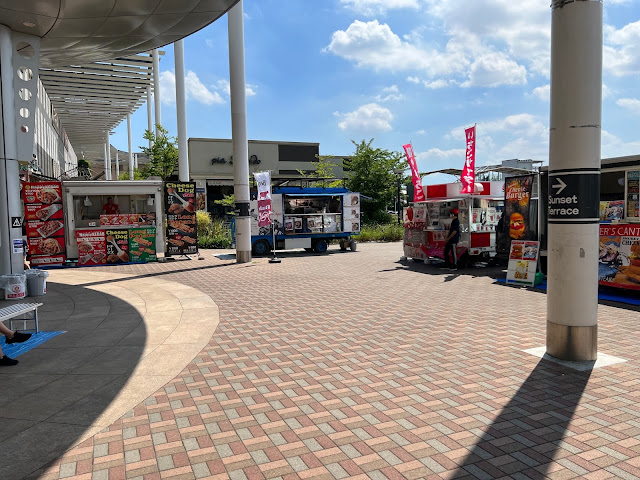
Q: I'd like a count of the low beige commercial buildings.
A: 1